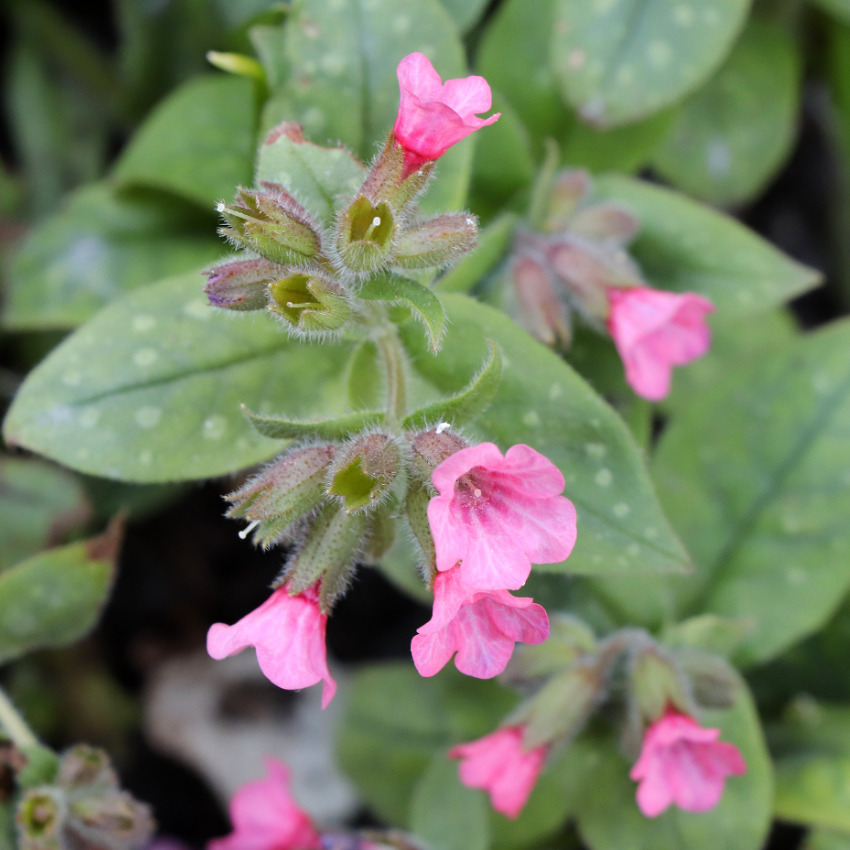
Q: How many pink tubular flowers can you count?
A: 8